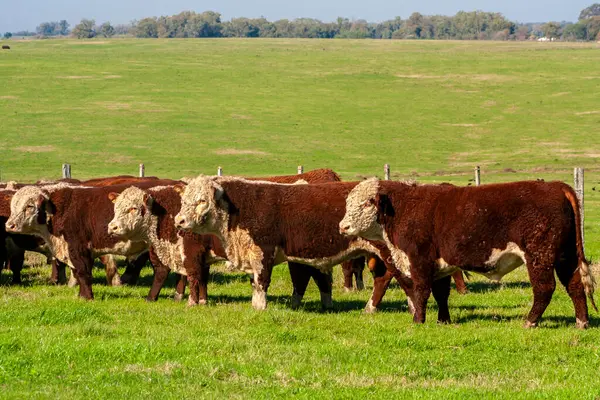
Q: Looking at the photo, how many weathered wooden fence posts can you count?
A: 7